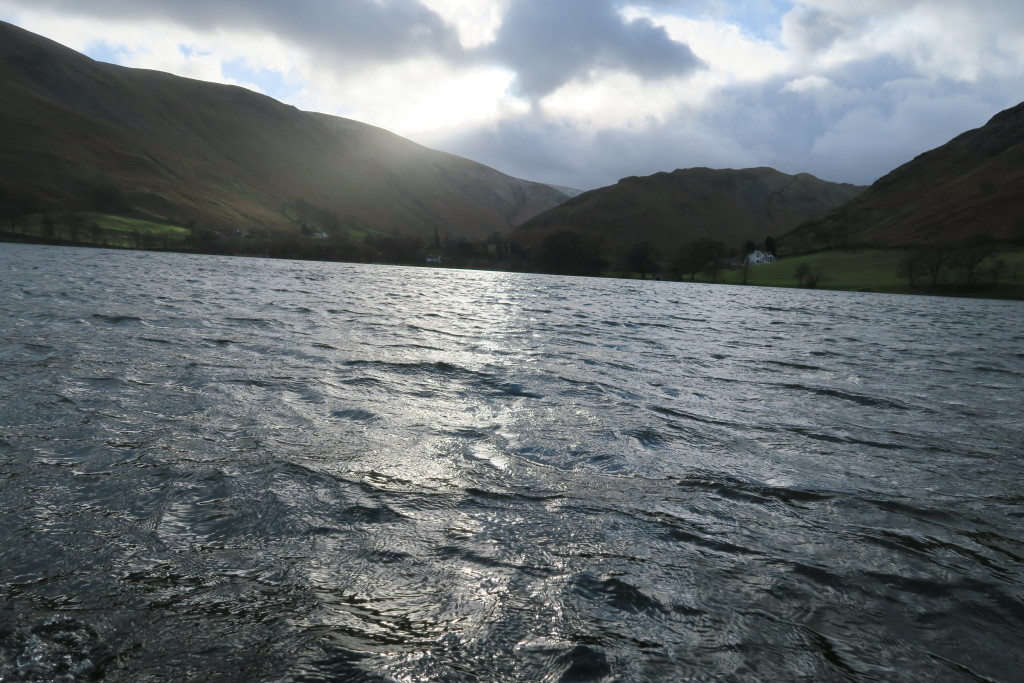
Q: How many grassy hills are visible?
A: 3